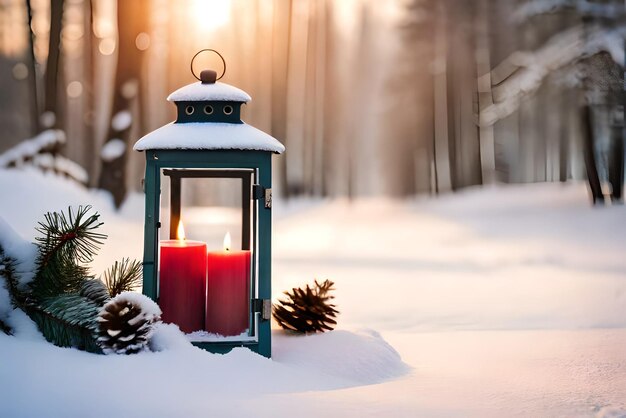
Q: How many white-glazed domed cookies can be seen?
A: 0